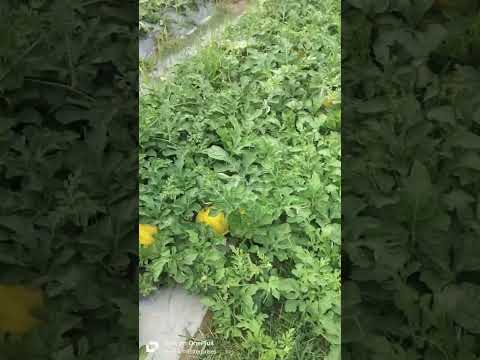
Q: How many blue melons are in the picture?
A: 0